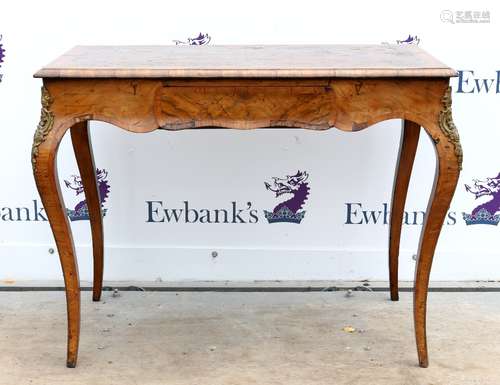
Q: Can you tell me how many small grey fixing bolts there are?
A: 3